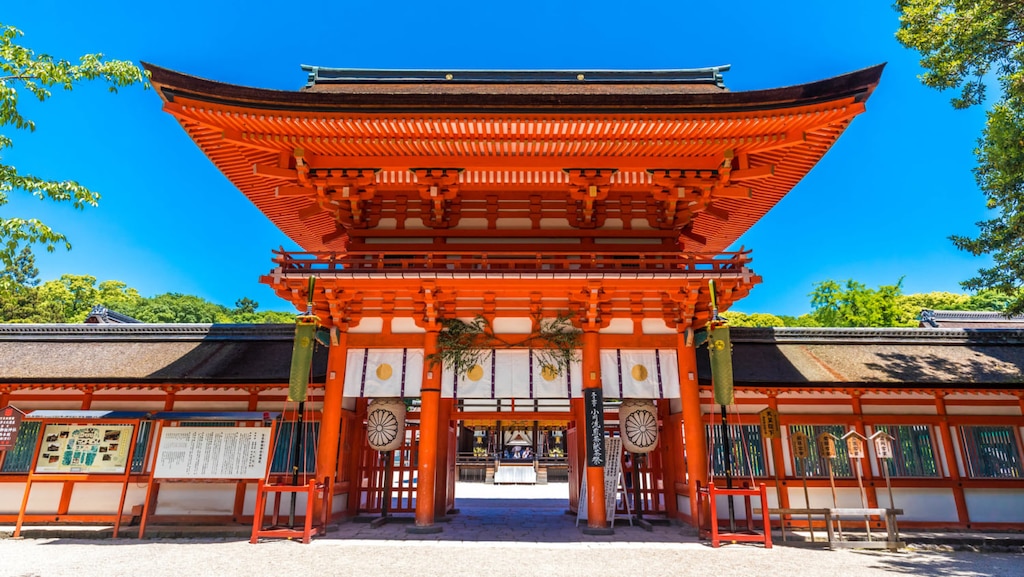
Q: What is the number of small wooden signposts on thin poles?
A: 5